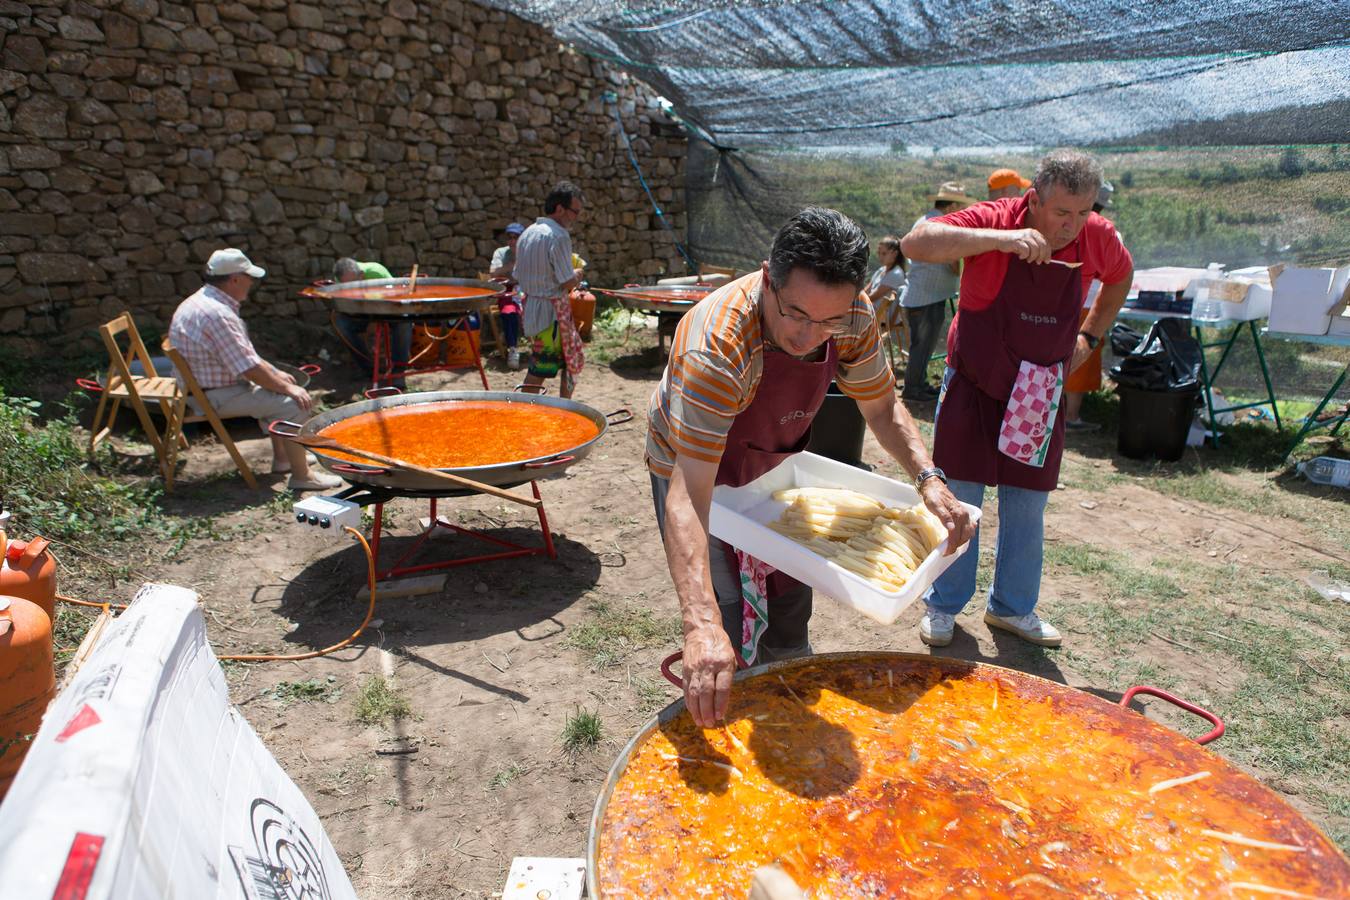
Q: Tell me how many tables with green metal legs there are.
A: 2